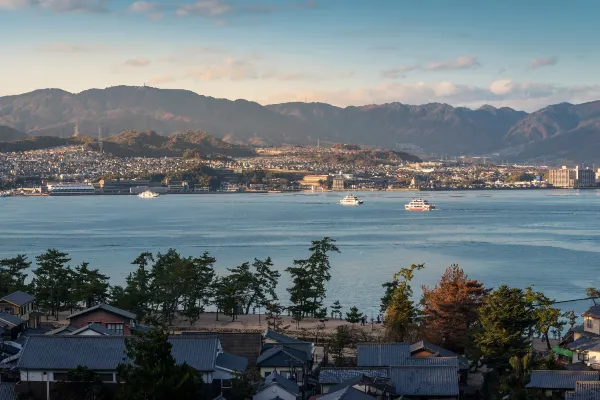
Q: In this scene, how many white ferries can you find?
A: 3